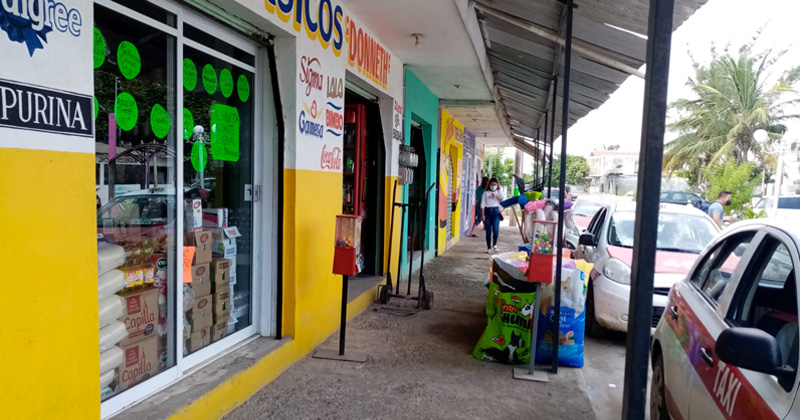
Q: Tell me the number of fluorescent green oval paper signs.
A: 11